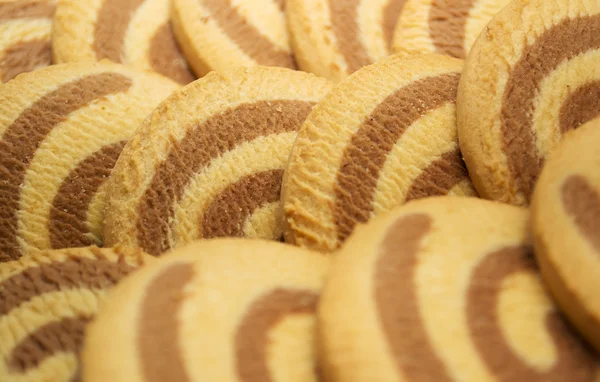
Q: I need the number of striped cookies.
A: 13